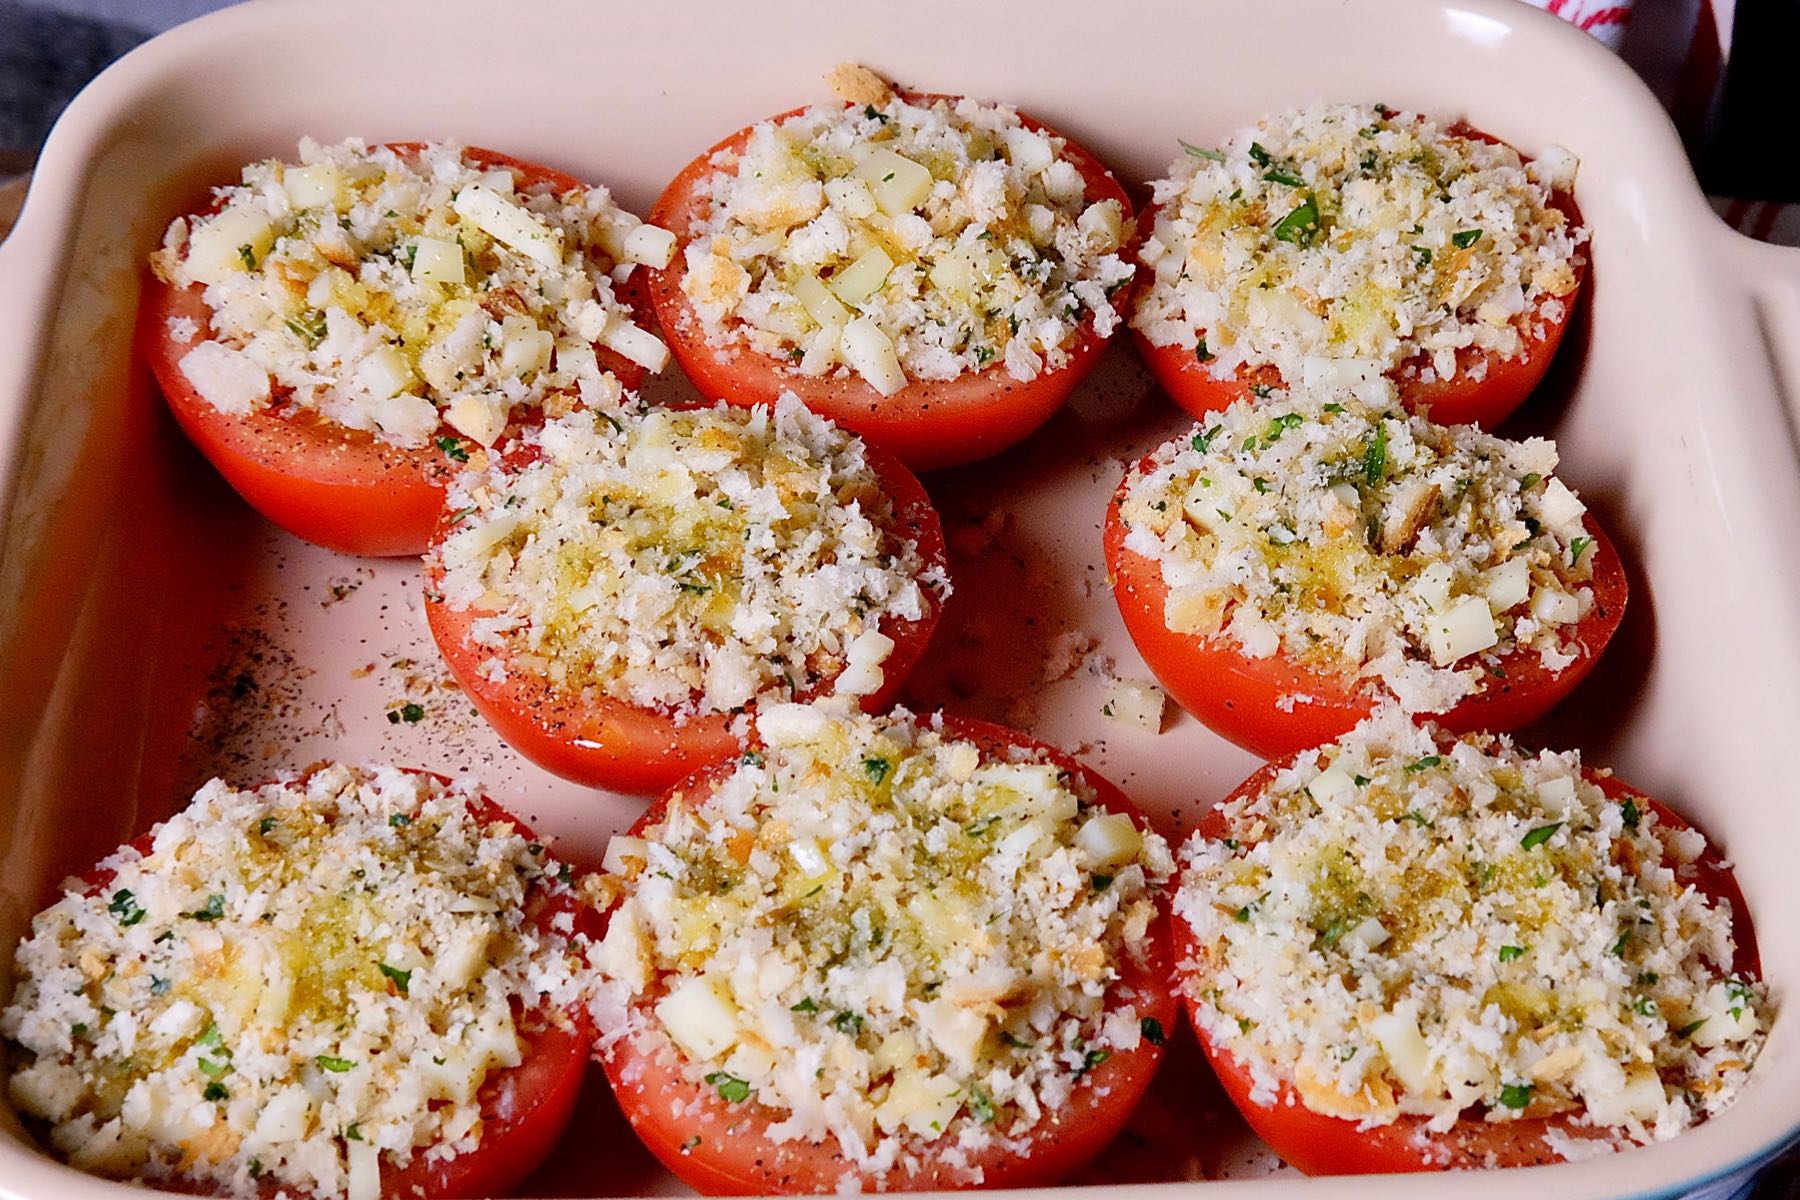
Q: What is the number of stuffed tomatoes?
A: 8